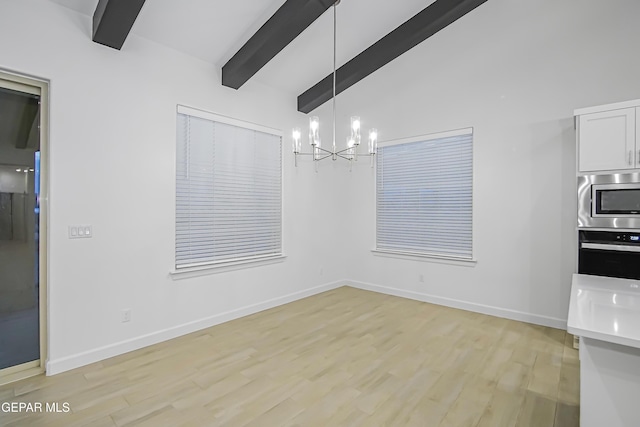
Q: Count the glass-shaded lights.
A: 6